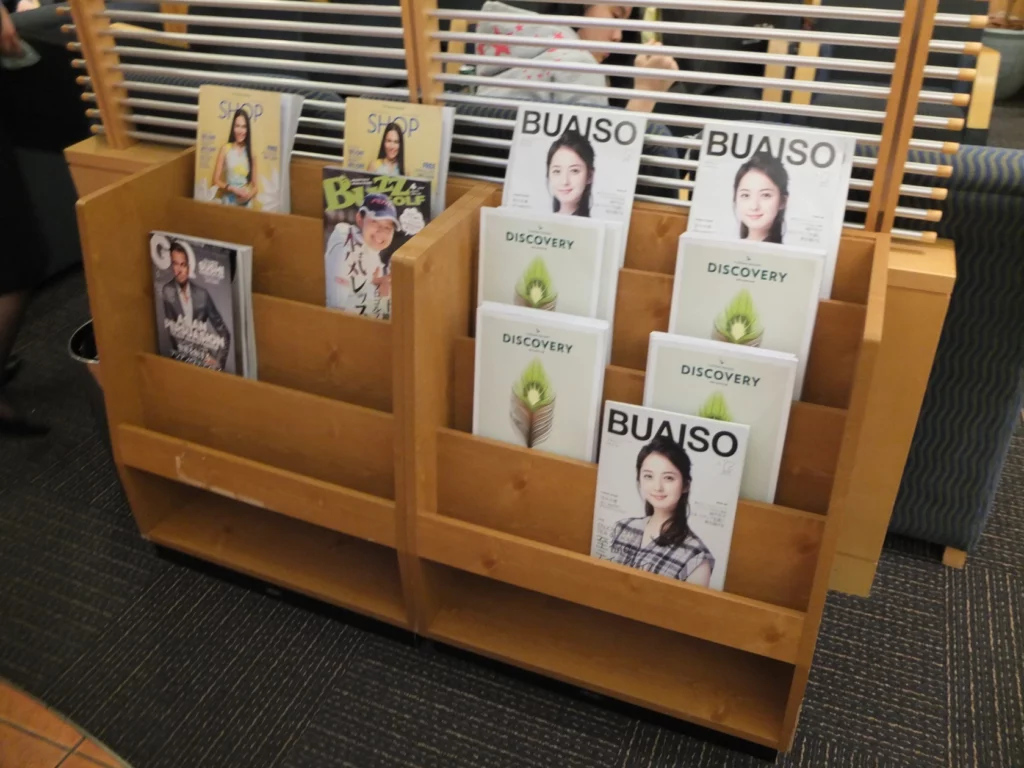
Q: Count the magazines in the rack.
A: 11